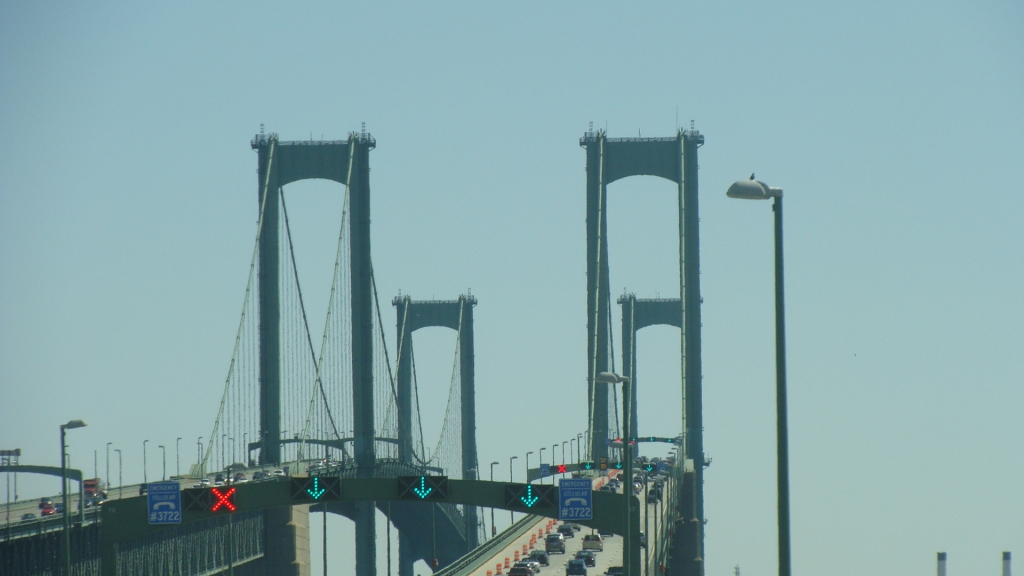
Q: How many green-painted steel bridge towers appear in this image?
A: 4